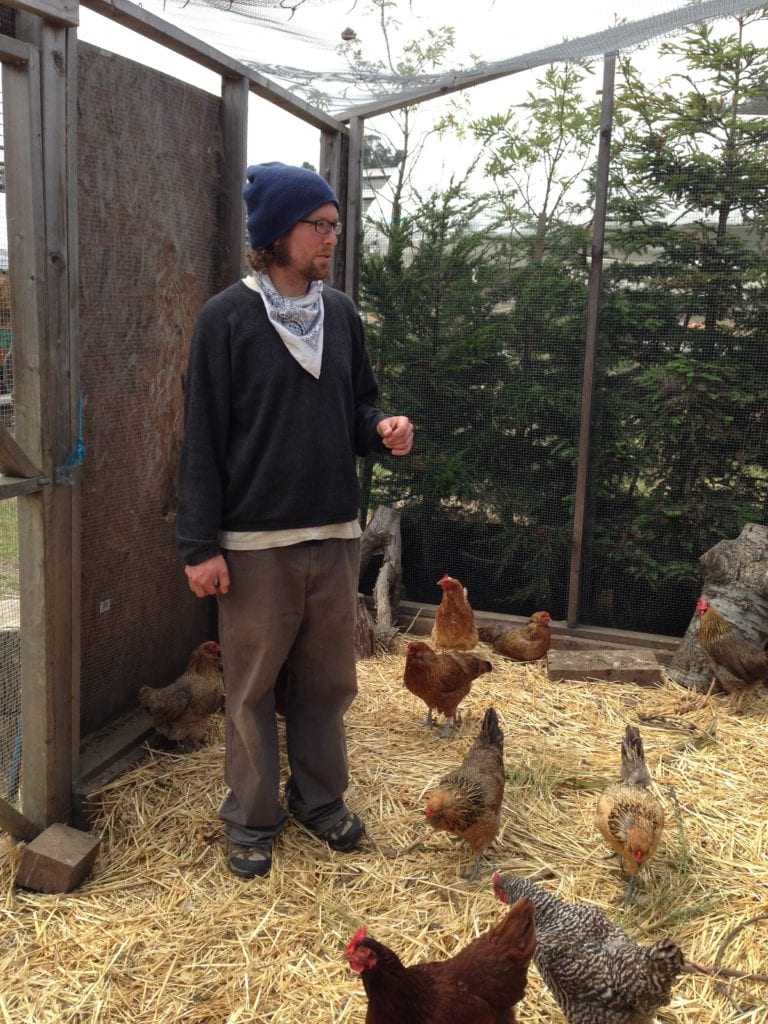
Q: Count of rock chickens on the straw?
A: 1